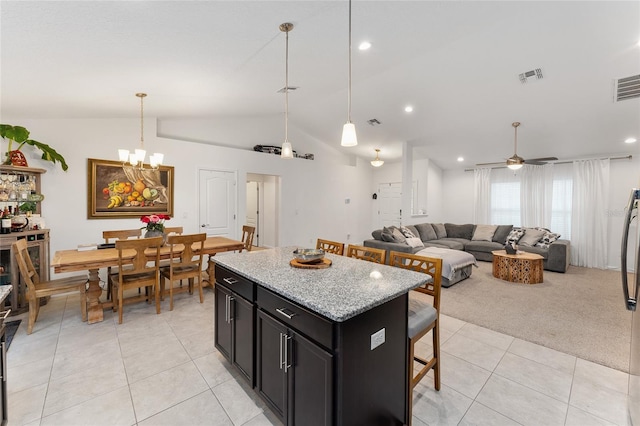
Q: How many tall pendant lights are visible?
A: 2